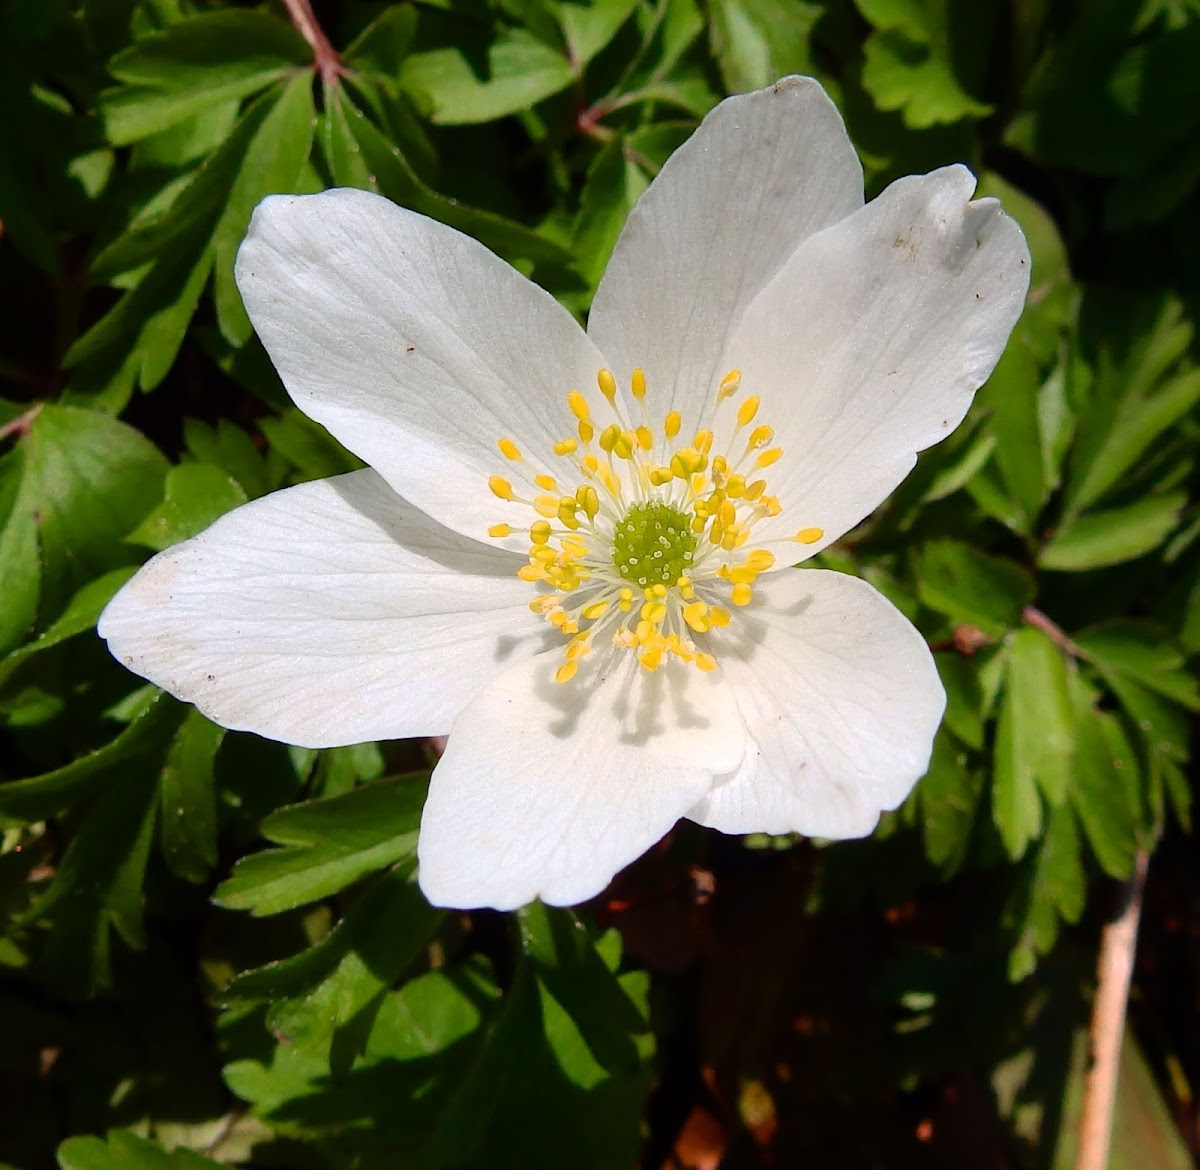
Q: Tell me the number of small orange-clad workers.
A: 0